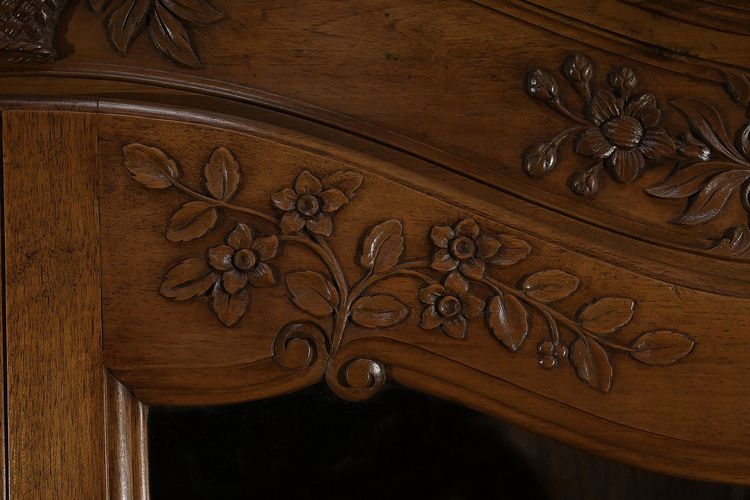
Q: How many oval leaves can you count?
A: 15